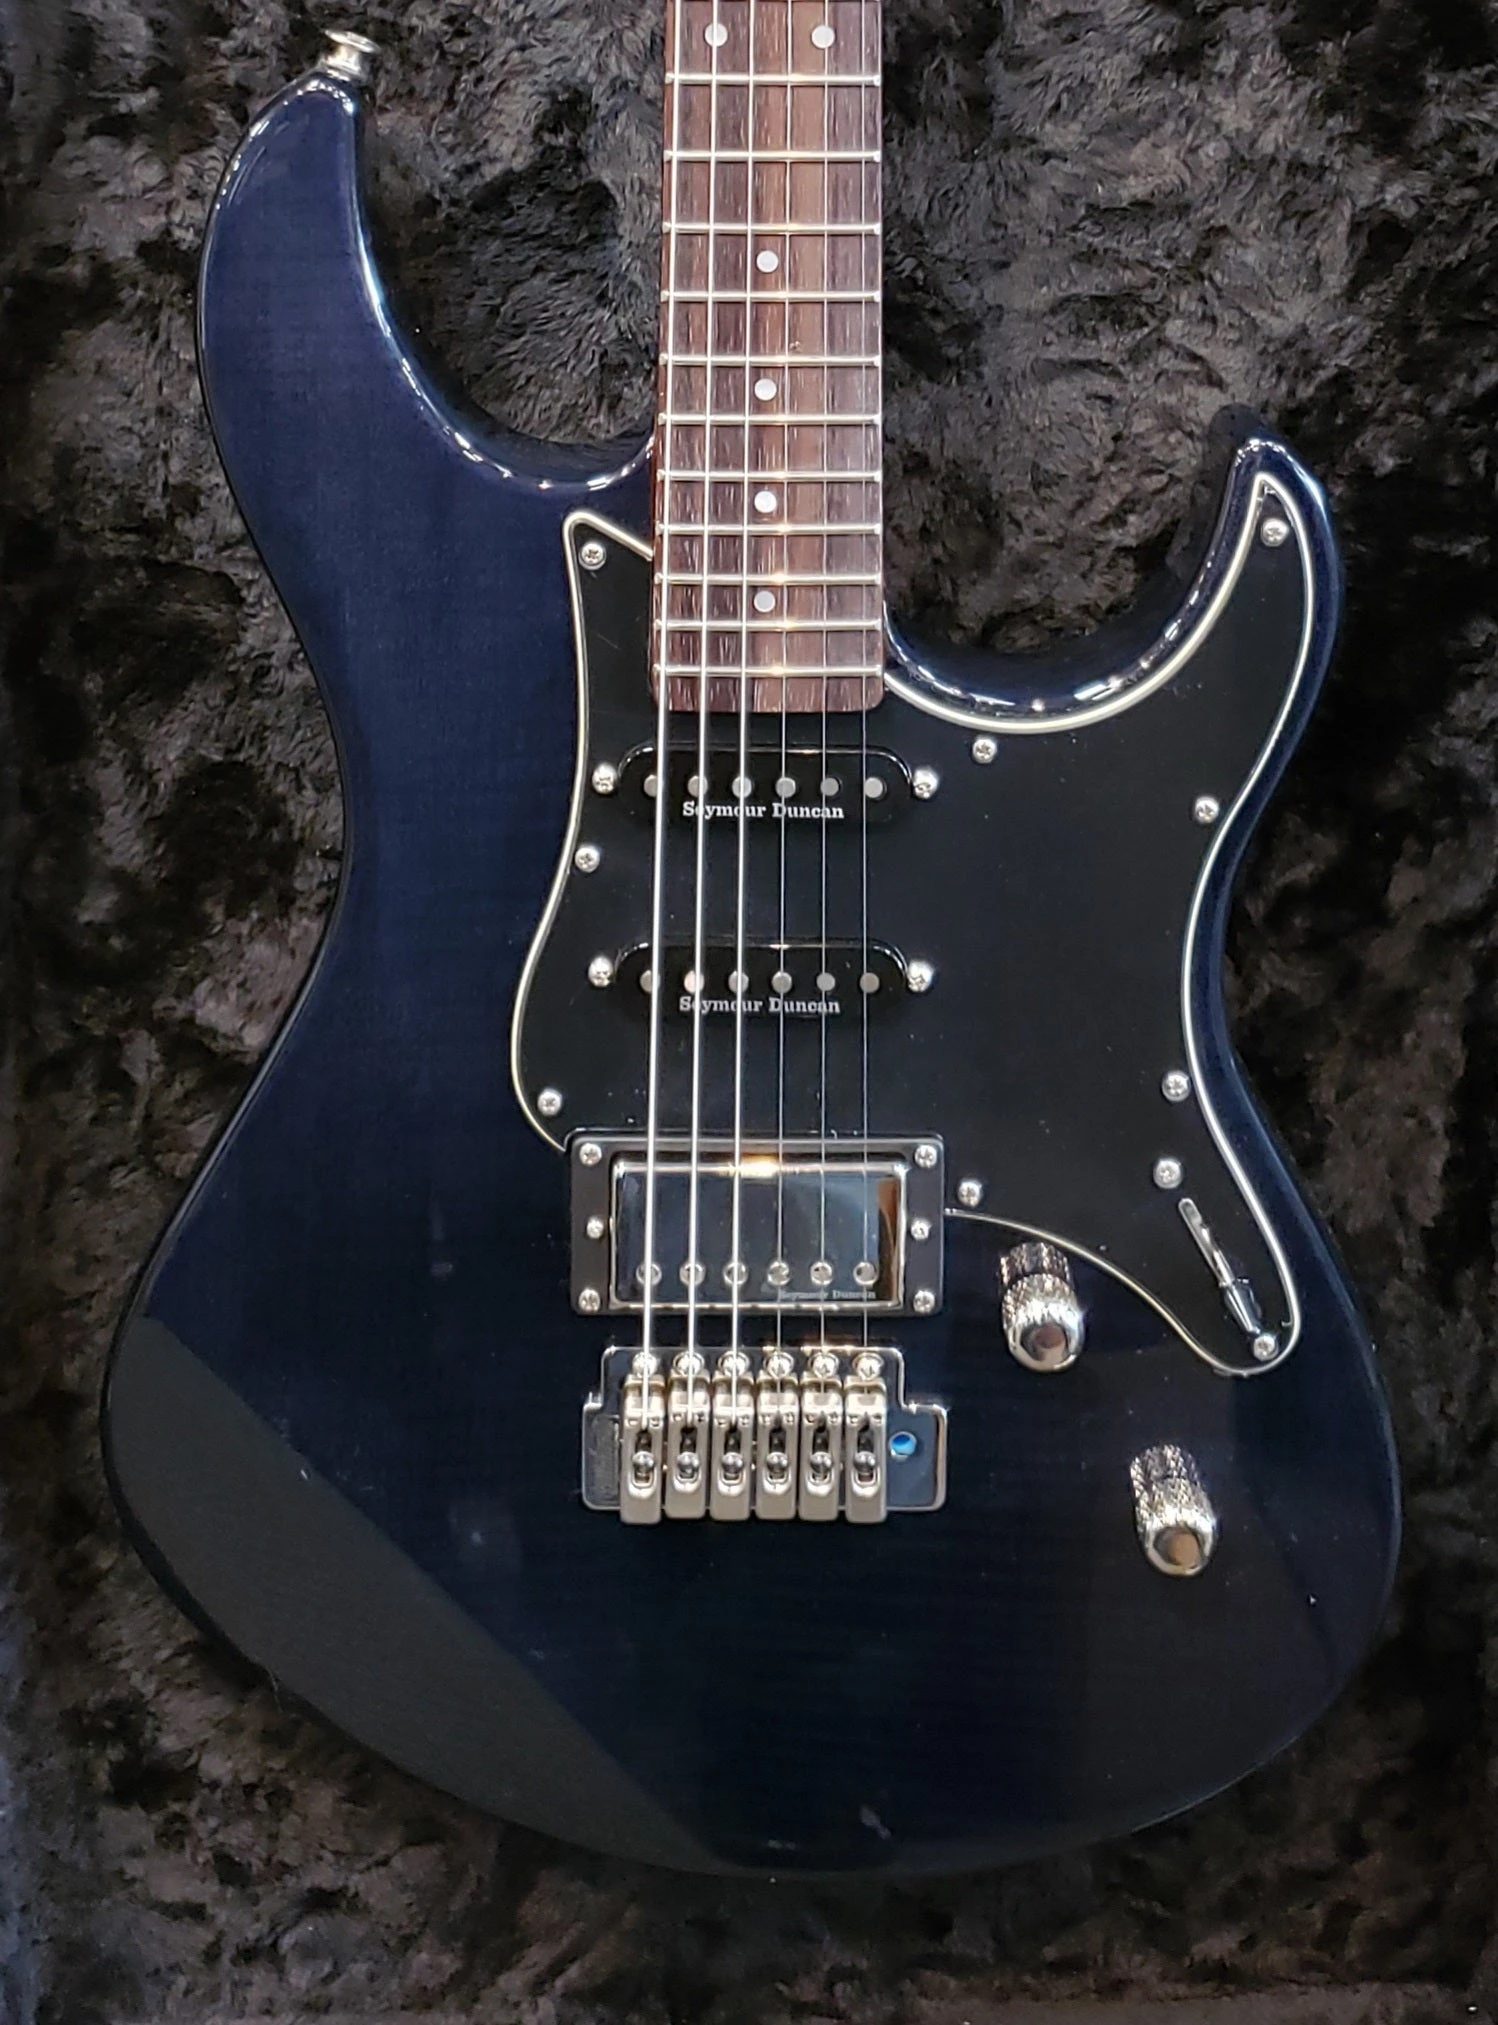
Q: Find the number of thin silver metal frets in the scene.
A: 11